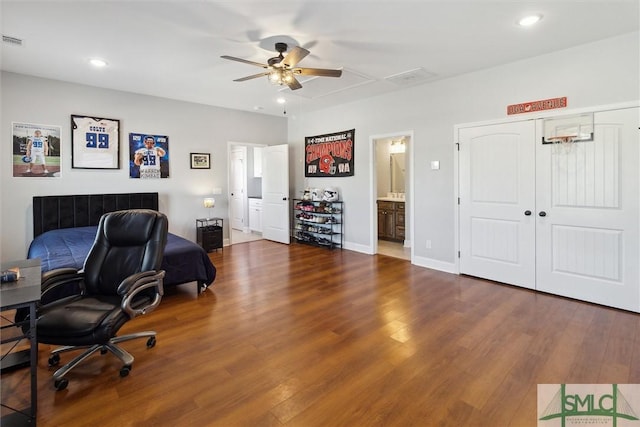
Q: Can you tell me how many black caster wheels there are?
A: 5